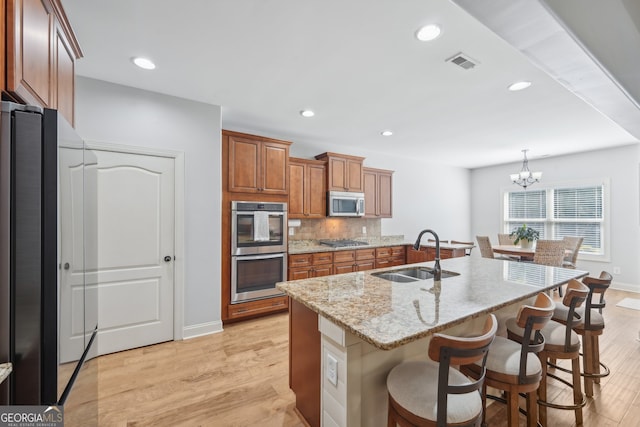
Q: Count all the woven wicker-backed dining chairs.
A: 4